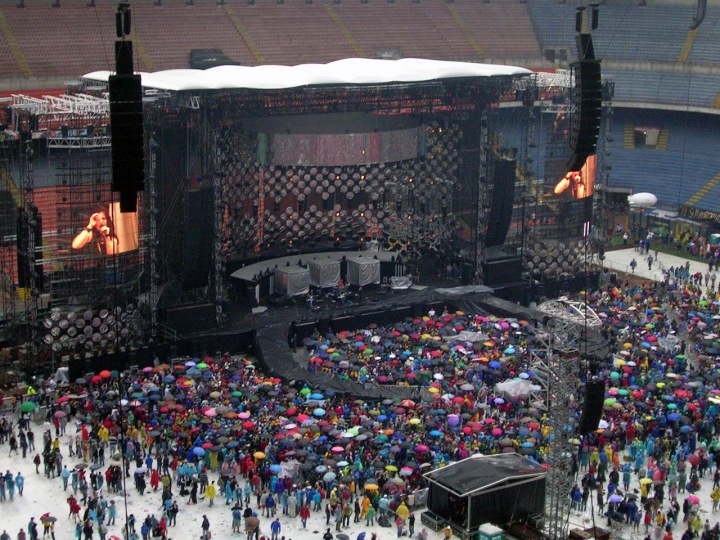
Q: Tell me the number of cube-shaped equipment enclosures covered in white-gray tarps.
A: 3